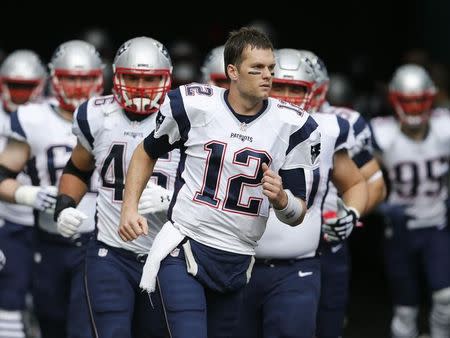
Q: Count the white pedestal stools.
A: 0